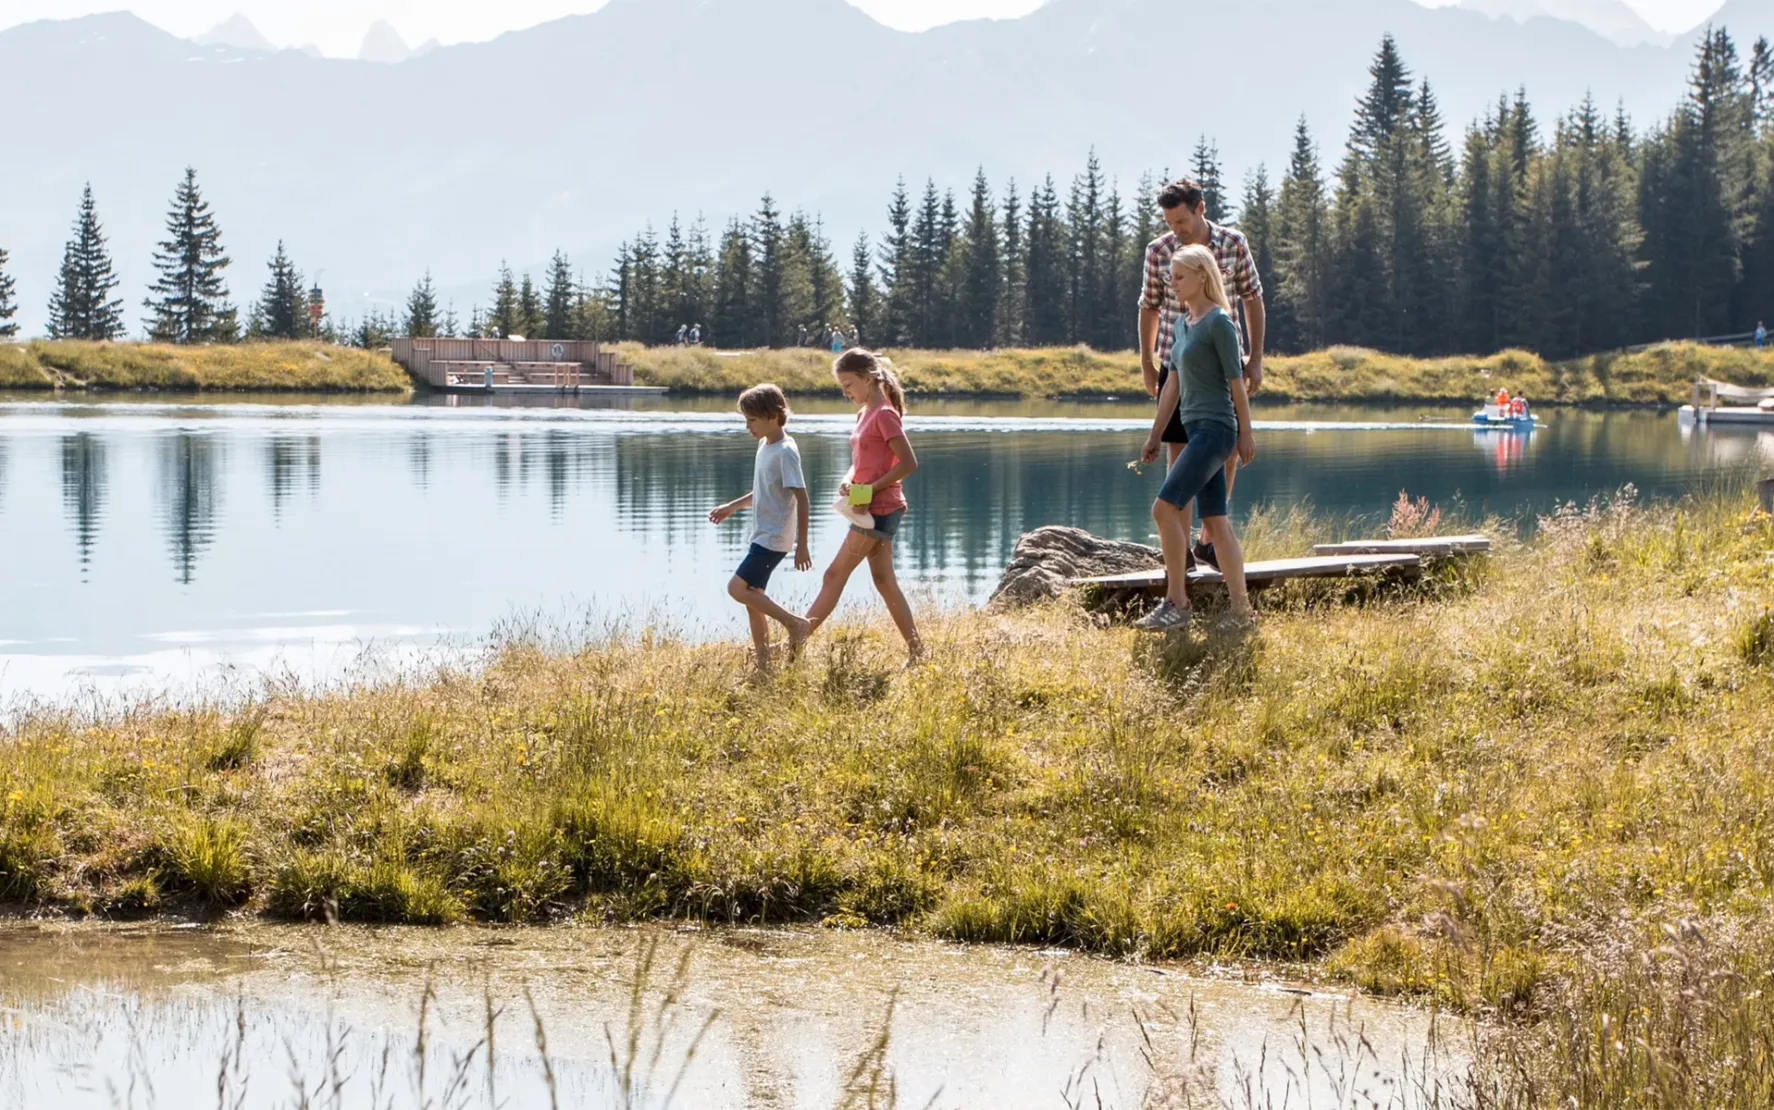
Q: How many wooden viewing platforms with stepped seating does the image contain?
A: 1